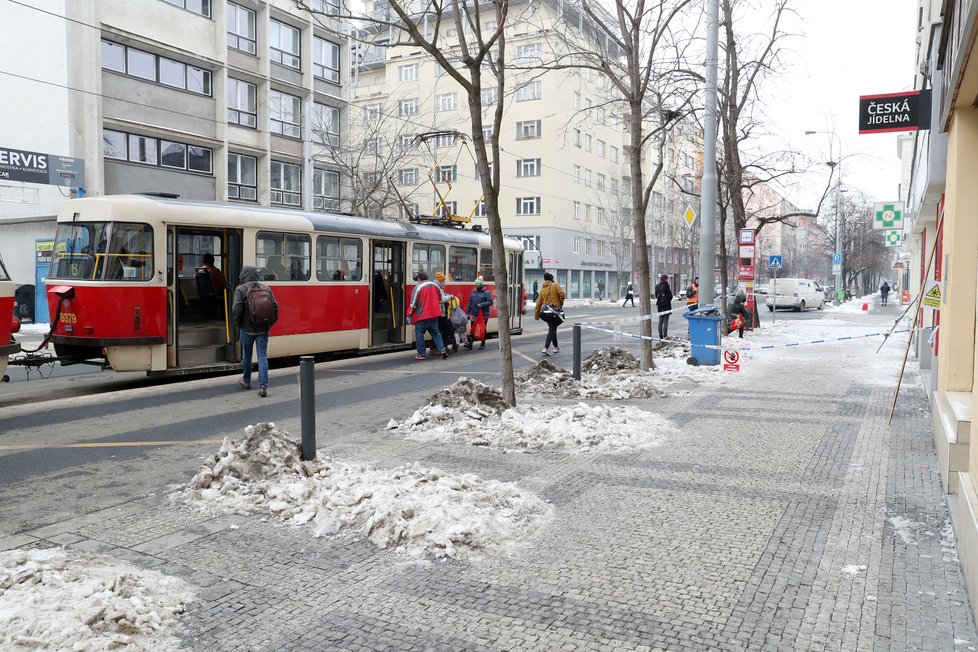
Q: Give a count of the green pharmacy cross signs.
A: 2